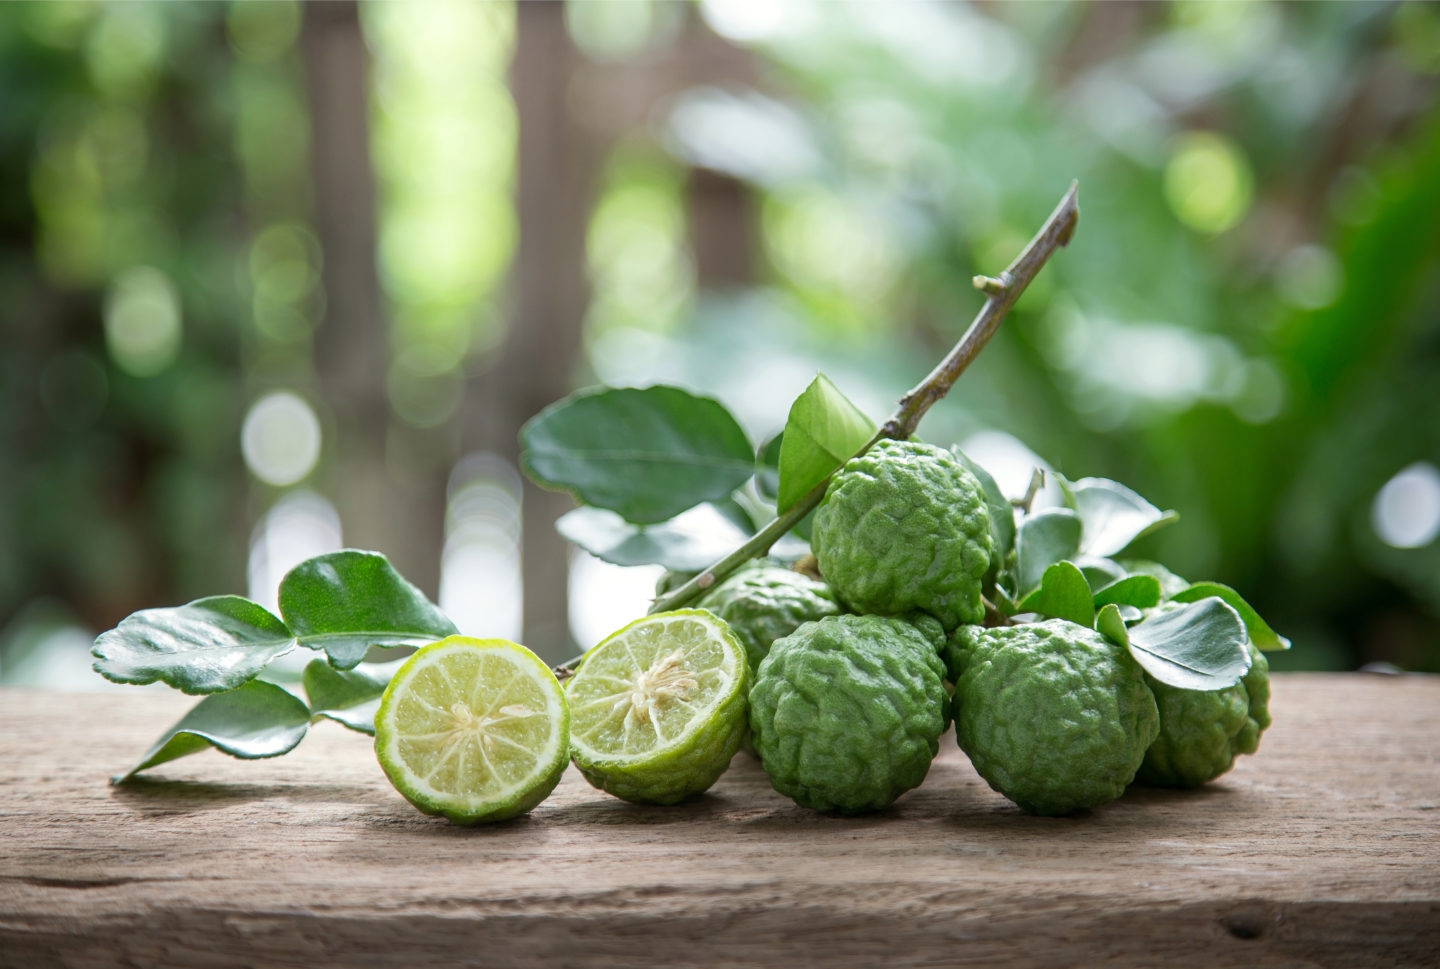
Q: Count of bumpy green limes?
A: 5